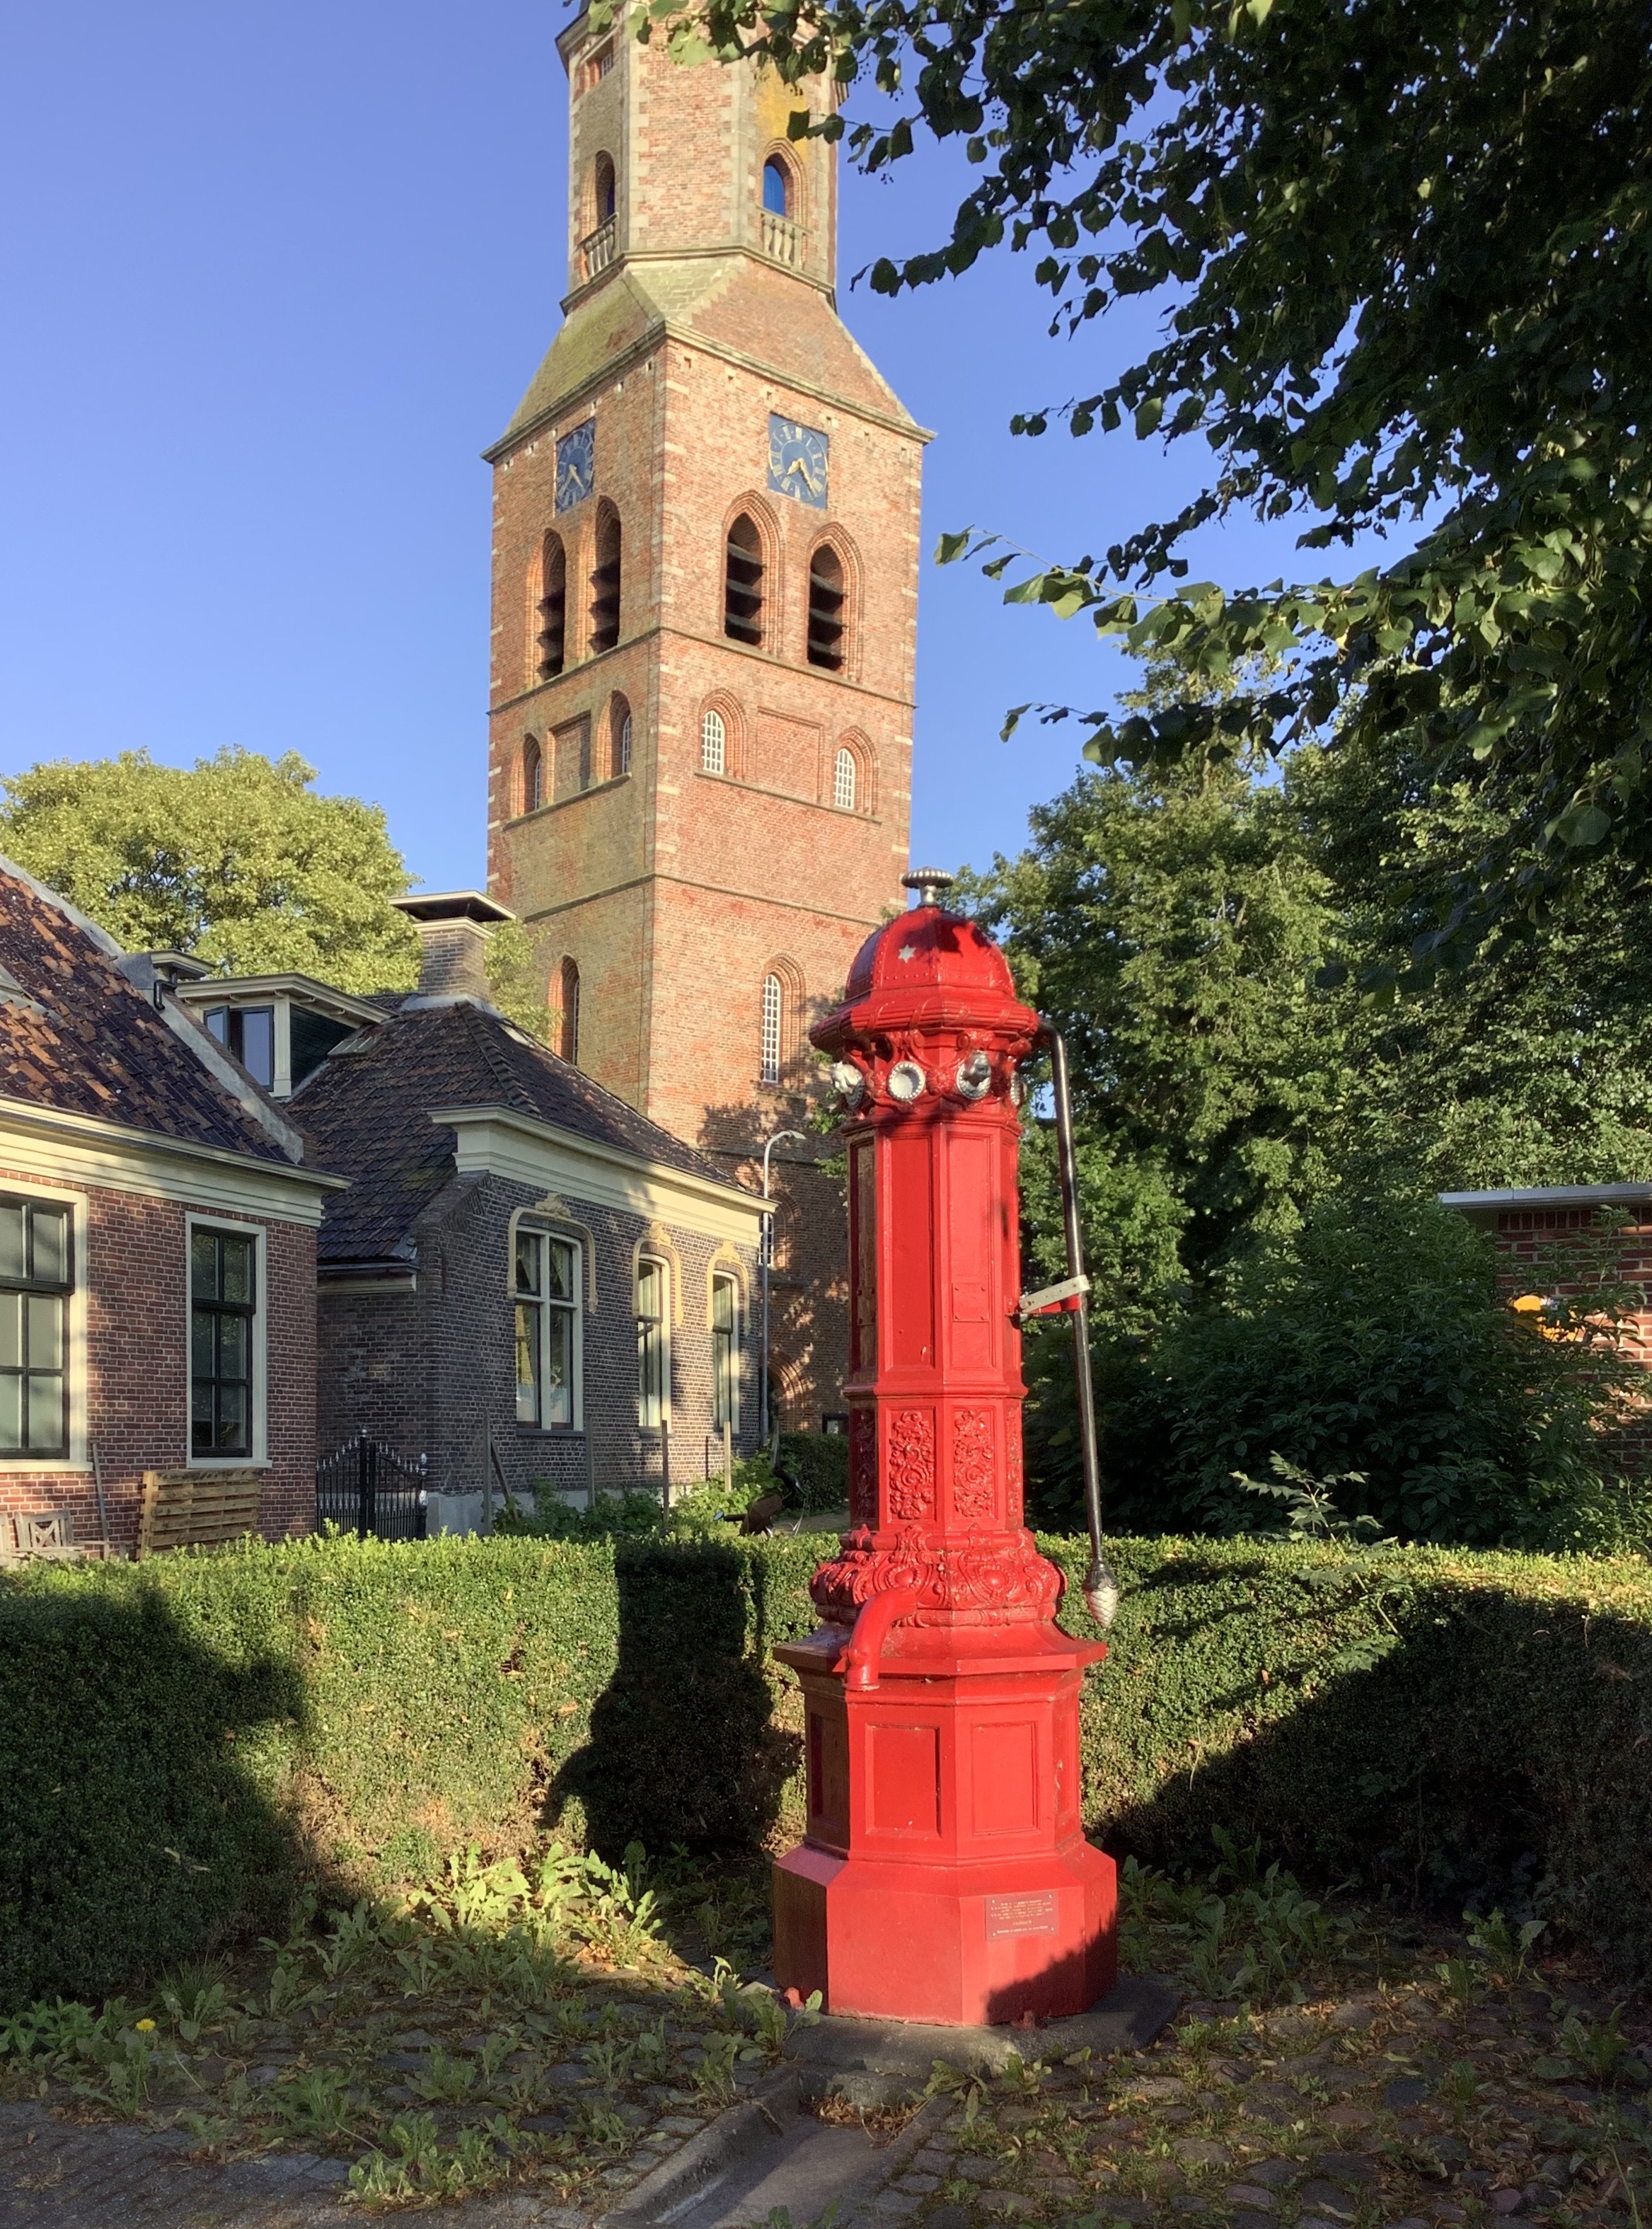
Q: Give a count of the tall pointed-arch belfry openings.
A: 4